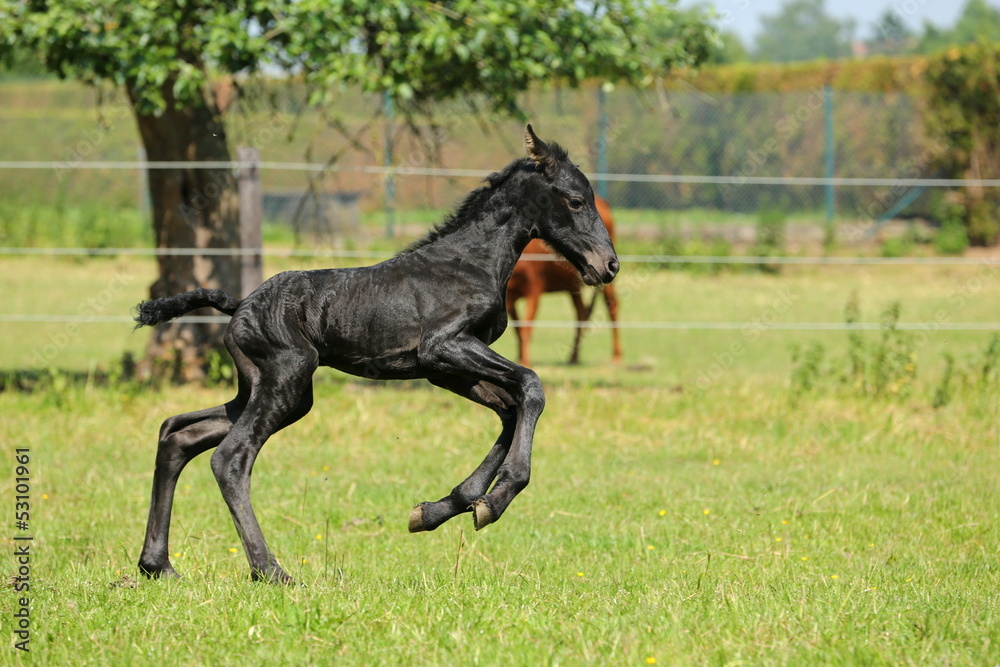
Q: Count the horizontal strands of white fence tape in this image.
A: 3